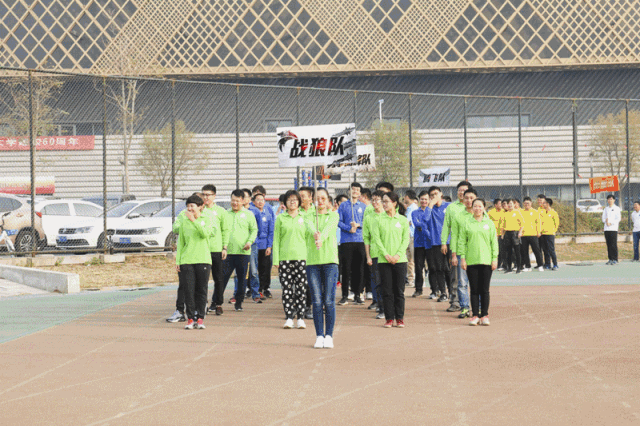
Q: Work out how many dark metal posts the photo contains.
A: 11